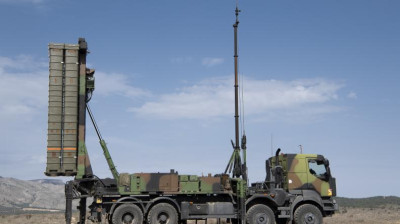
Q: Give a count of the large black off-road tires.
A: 4